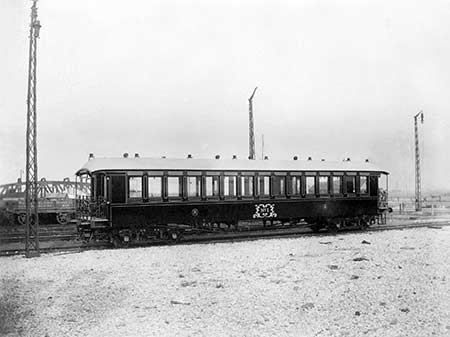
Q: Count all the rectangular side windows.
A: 15